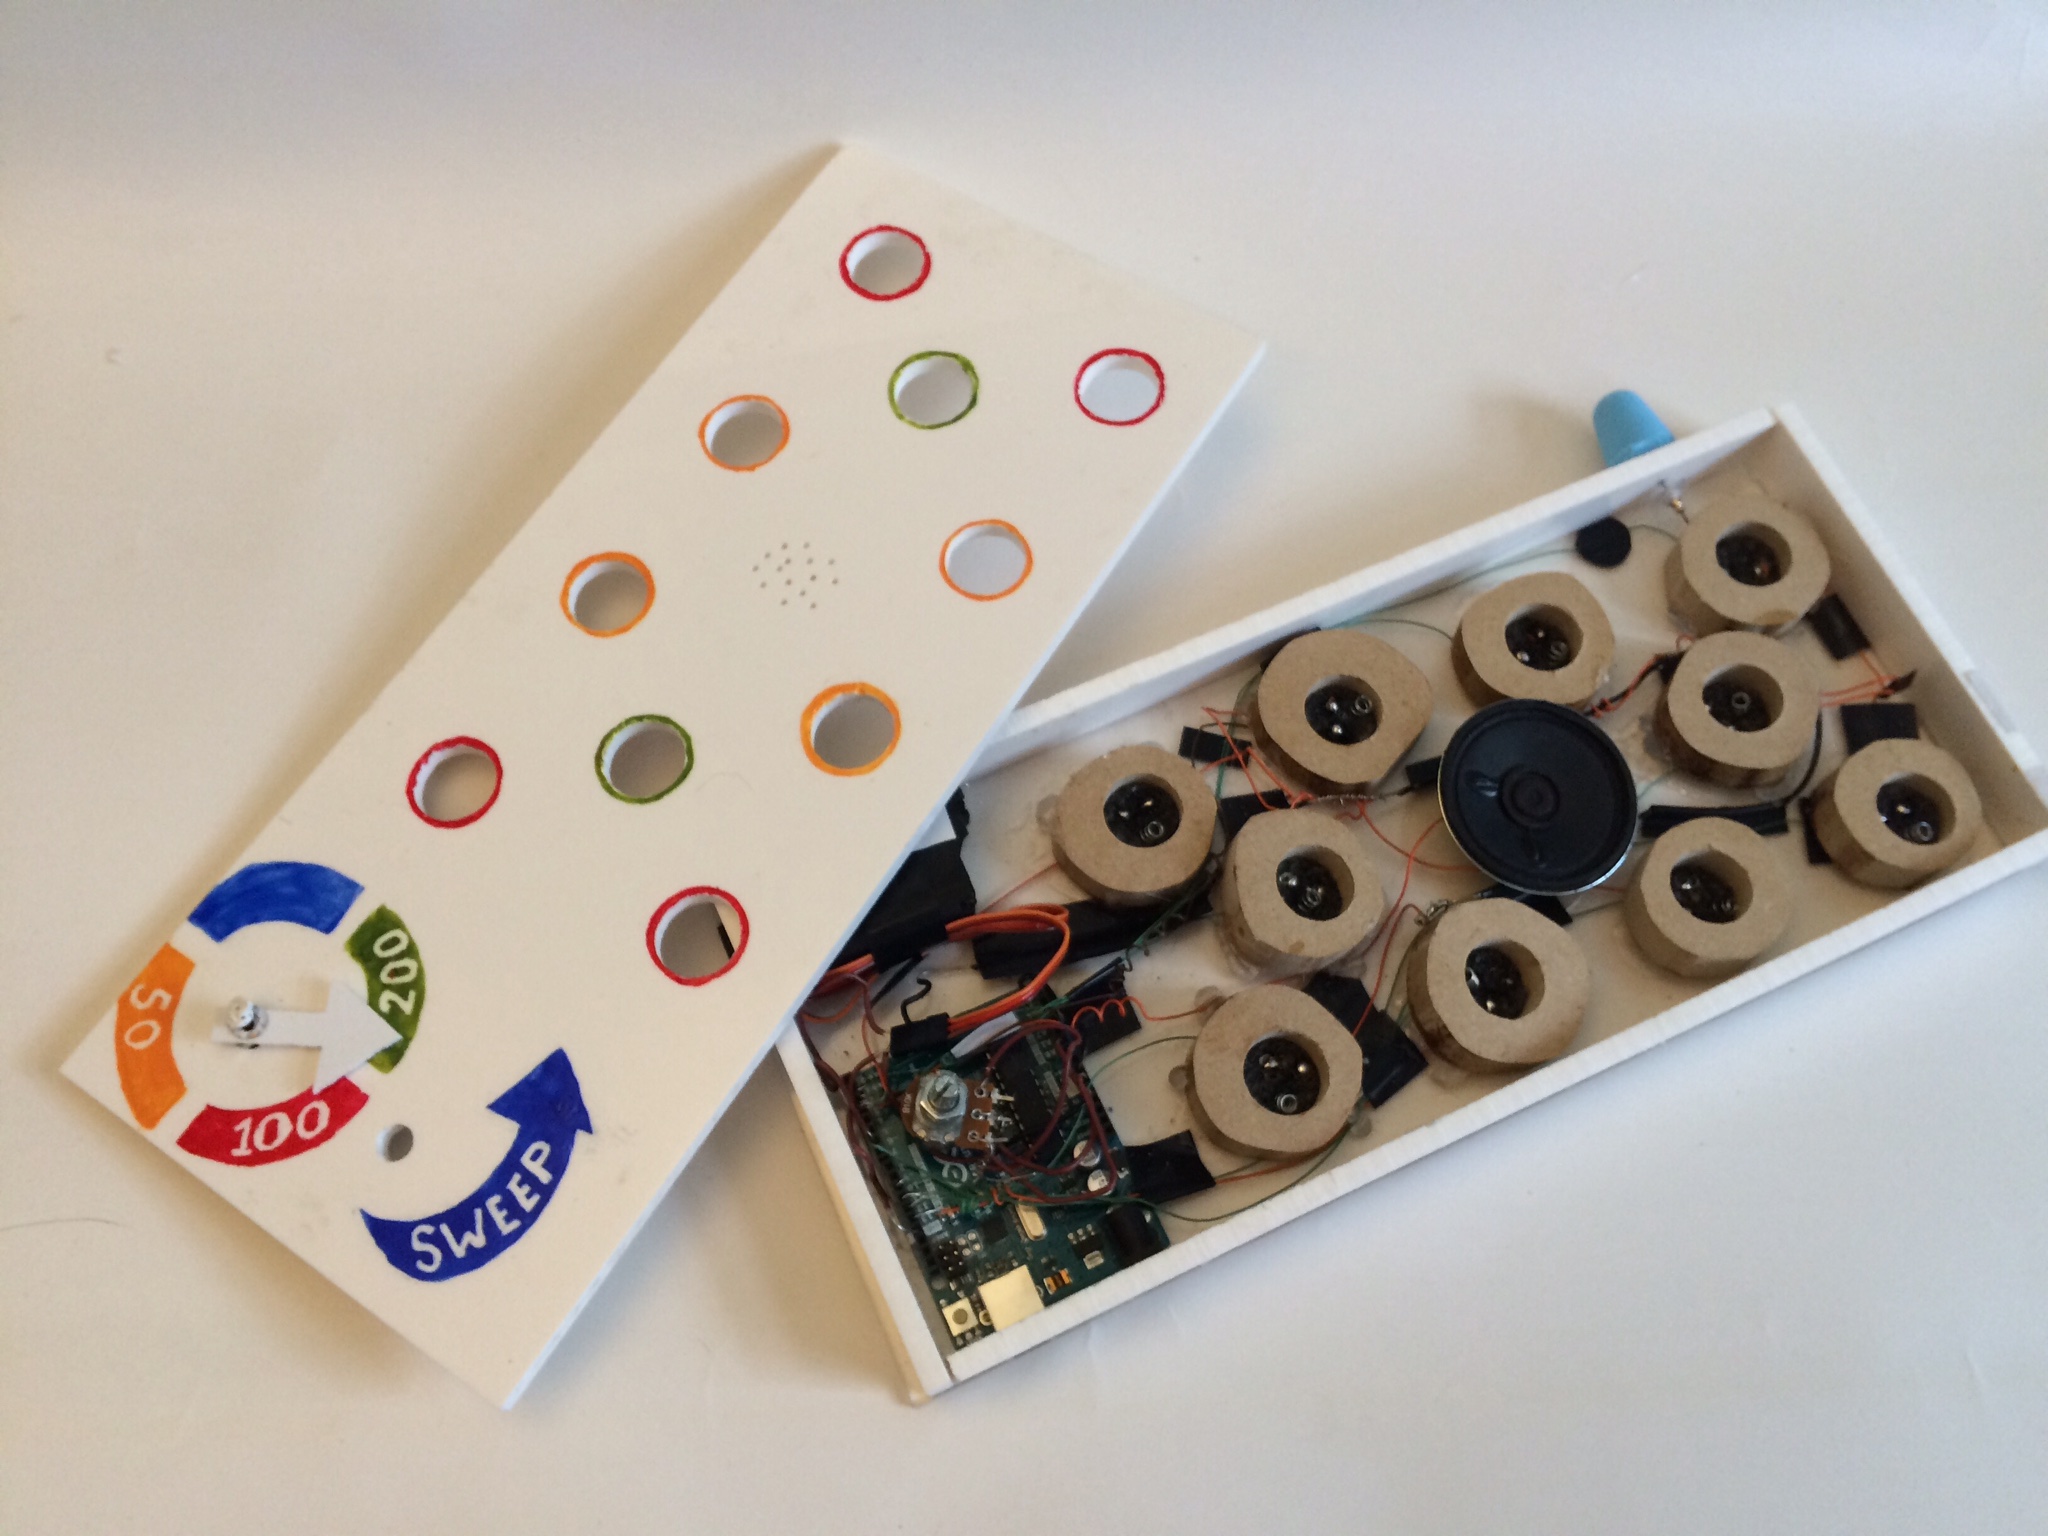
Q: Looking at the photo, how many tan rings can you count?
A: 10